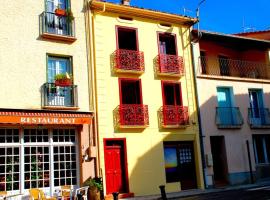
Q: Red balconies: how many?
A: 4